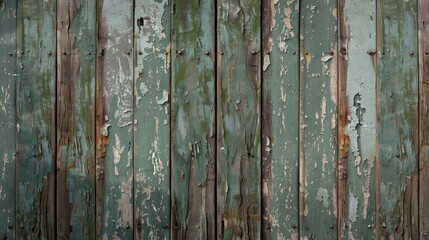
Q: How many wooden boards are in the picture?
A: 12